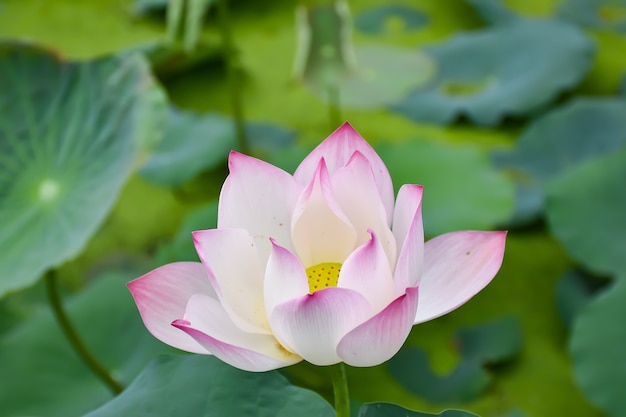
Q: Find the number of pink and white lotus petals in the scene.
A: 13